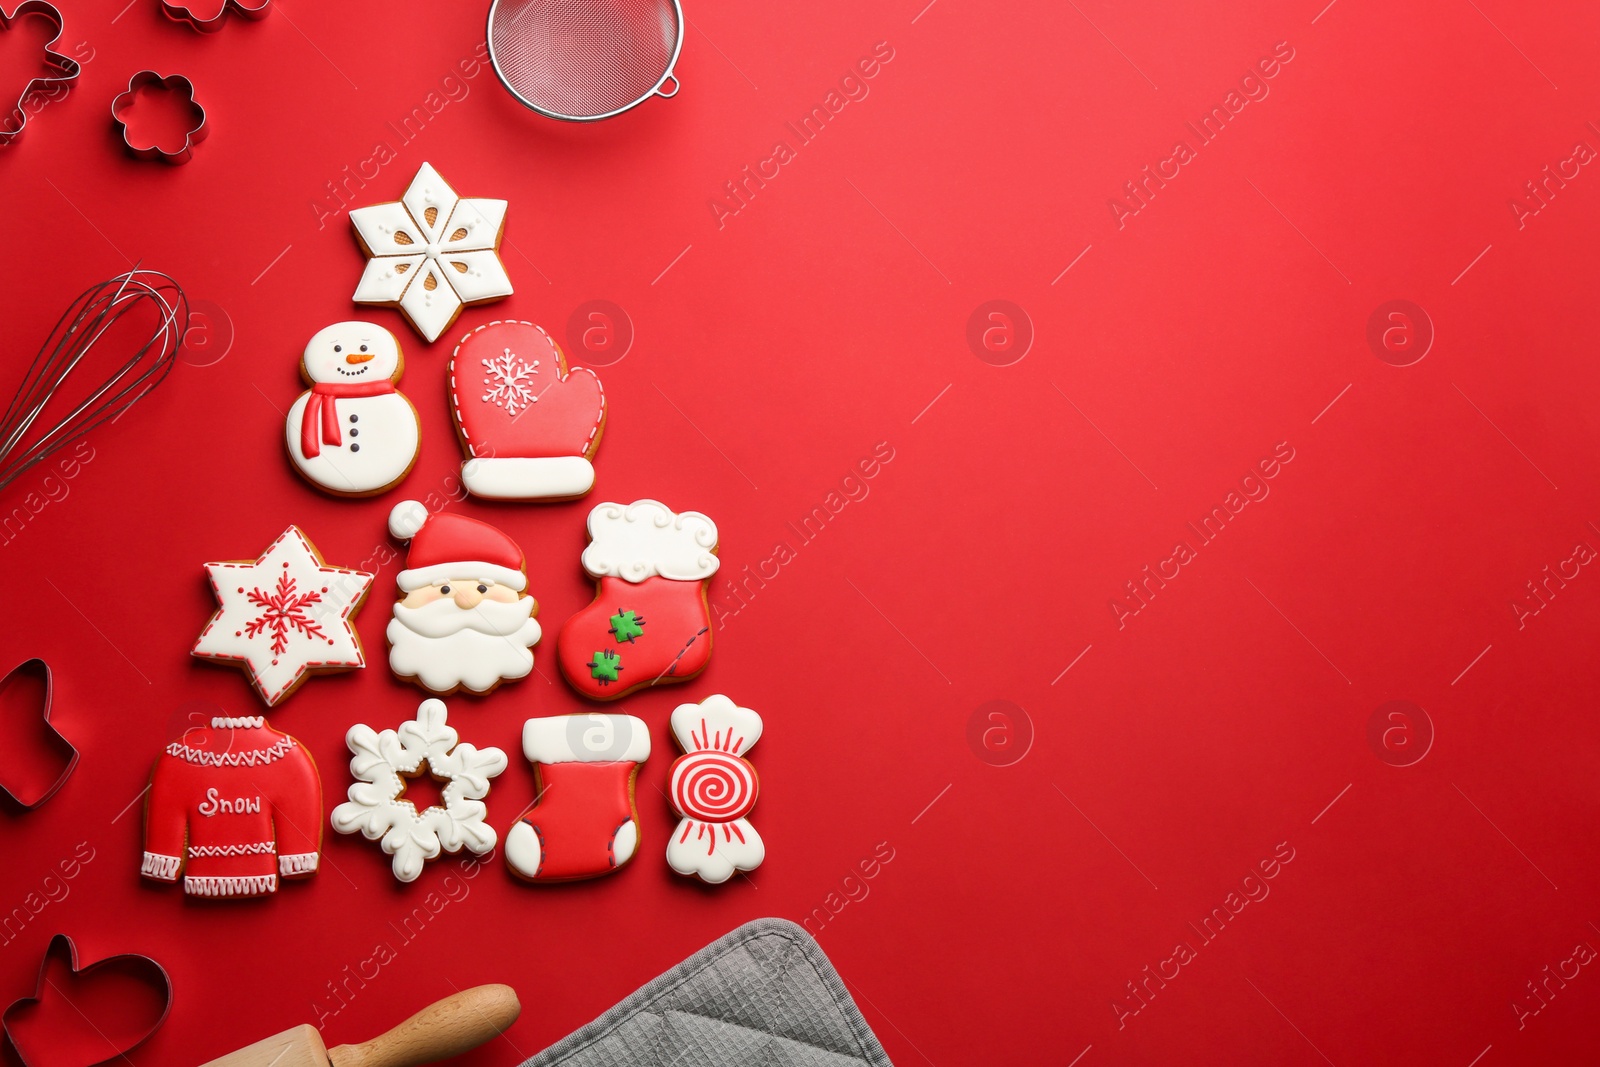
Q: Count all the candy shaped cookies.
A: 1